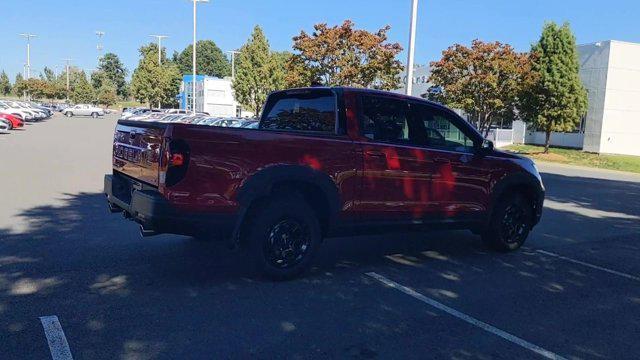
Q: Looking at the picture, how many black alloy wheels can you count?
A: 2